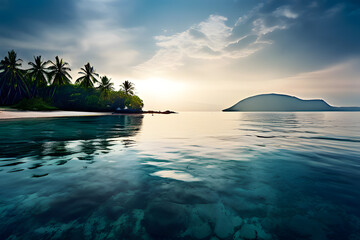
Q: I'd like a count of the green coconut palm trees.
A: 6